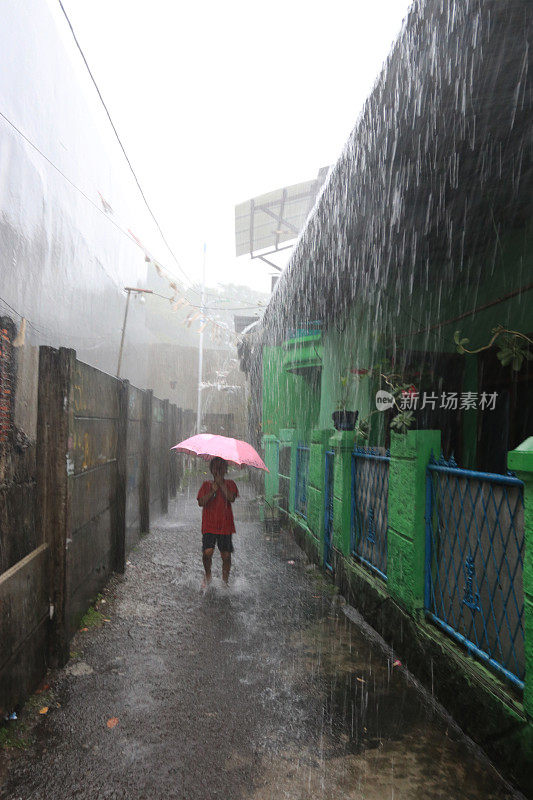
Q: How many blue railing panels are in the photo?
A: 4